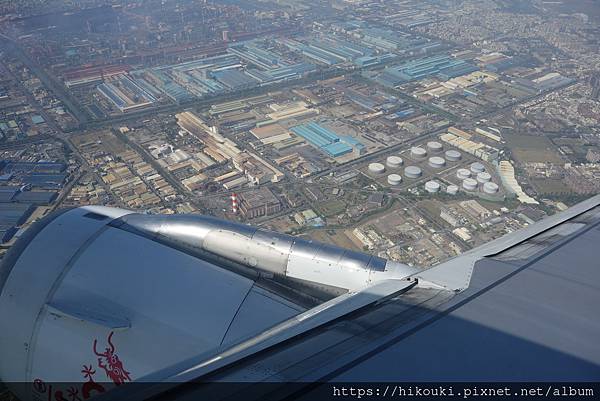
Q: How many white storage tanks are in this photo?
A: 15